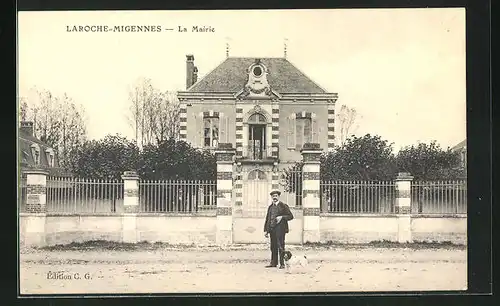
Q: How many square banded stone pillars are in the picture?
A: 5